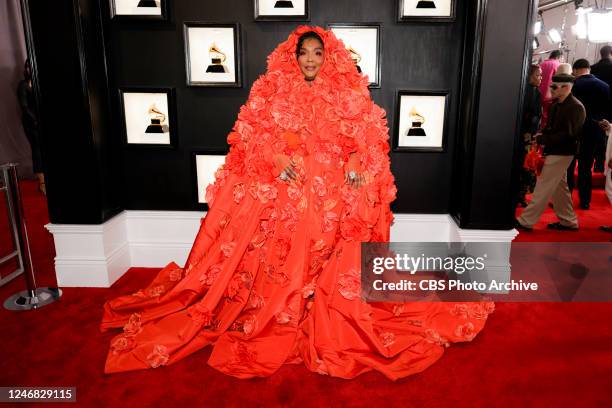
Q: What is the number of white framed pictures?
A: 8